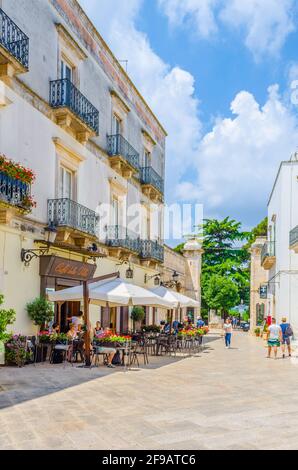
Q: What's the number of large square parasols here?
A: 2